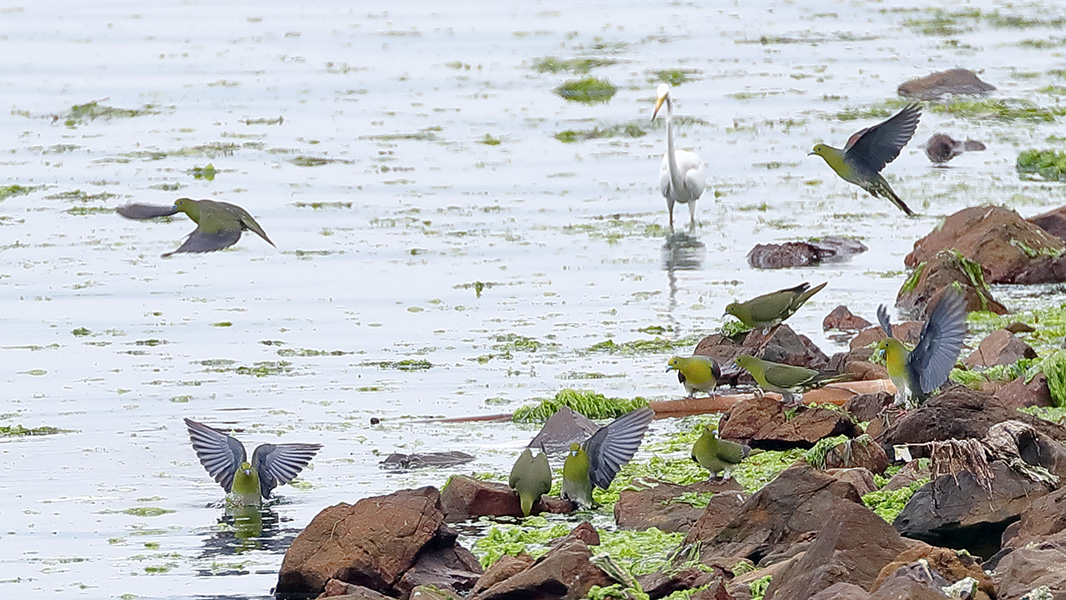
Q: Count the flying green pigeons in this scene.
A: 2